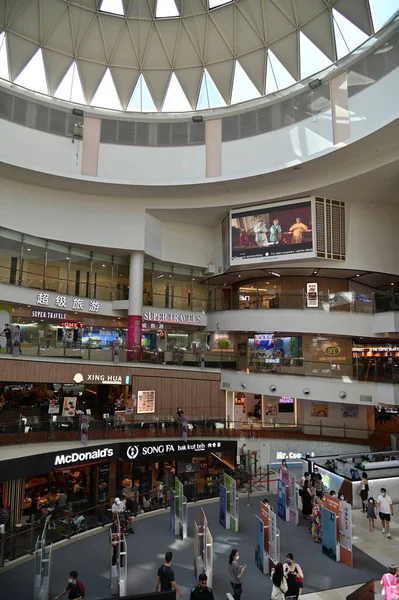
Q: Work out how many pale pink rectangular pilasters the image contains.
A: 3